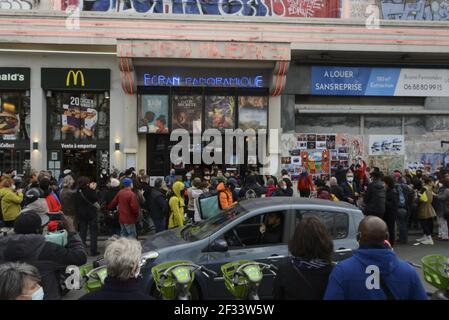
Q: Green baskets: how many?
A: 4